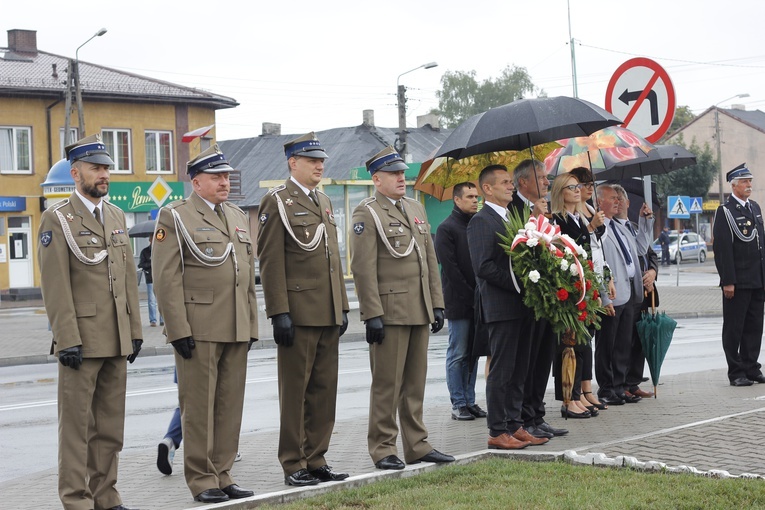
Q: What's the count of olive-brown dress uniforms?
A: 4